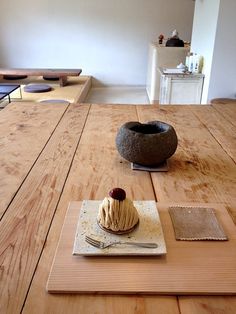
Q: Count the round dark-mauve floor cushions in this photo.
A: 4